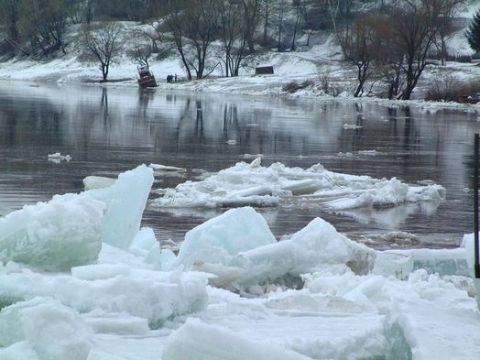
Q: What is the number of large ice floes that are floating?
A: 1